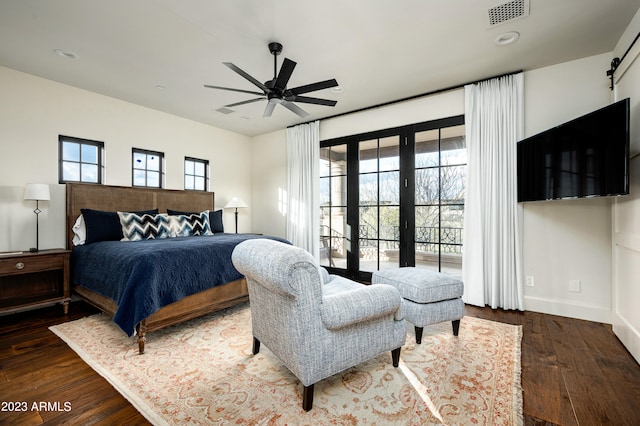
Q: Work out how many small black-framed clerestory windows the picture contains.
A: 3